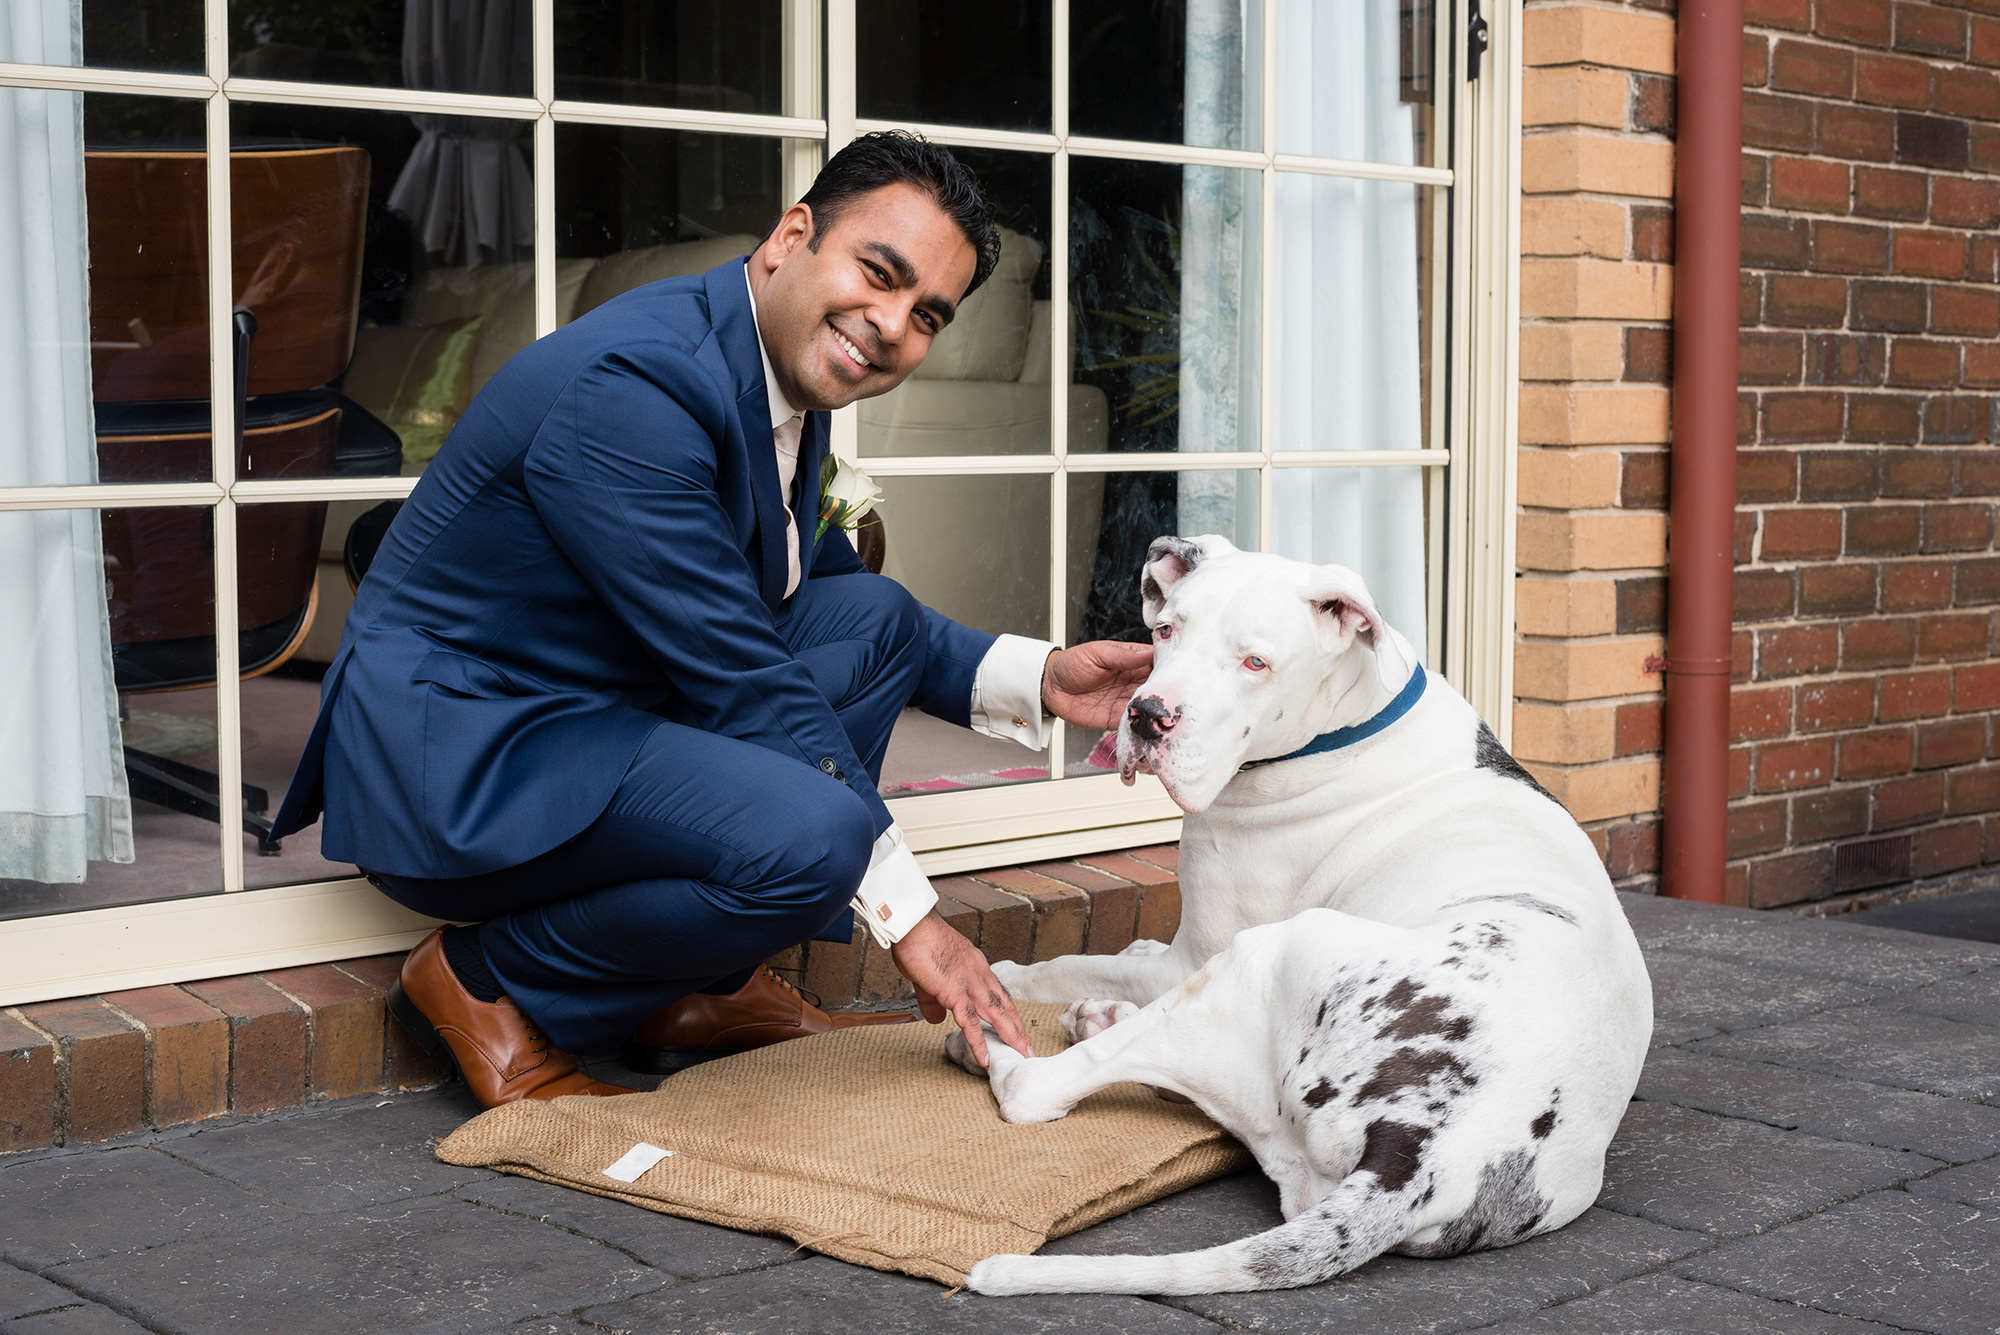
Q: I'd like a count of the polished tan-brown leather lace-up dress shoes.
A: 2